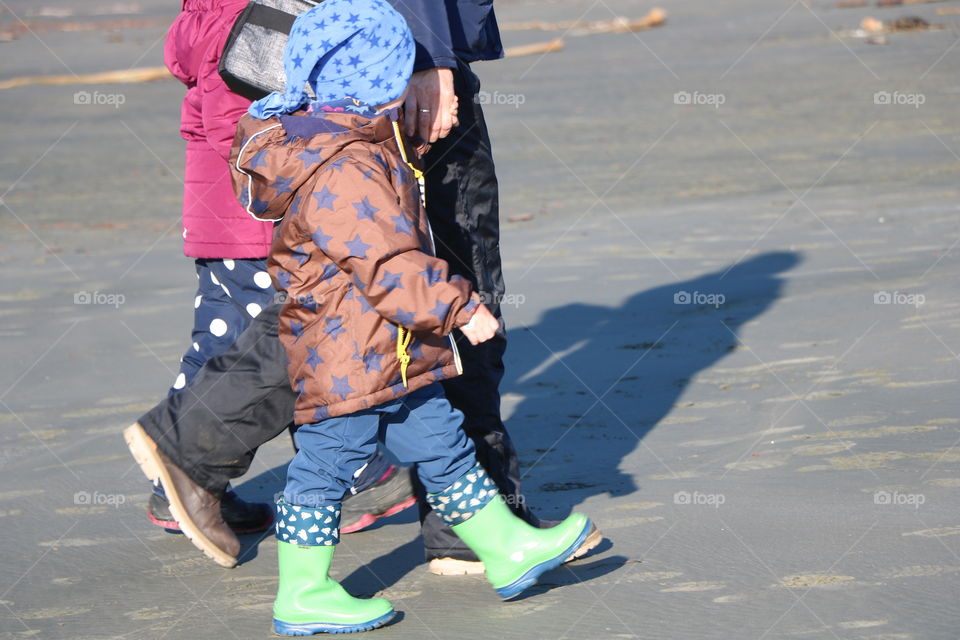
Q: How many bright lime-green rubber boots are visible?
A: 2